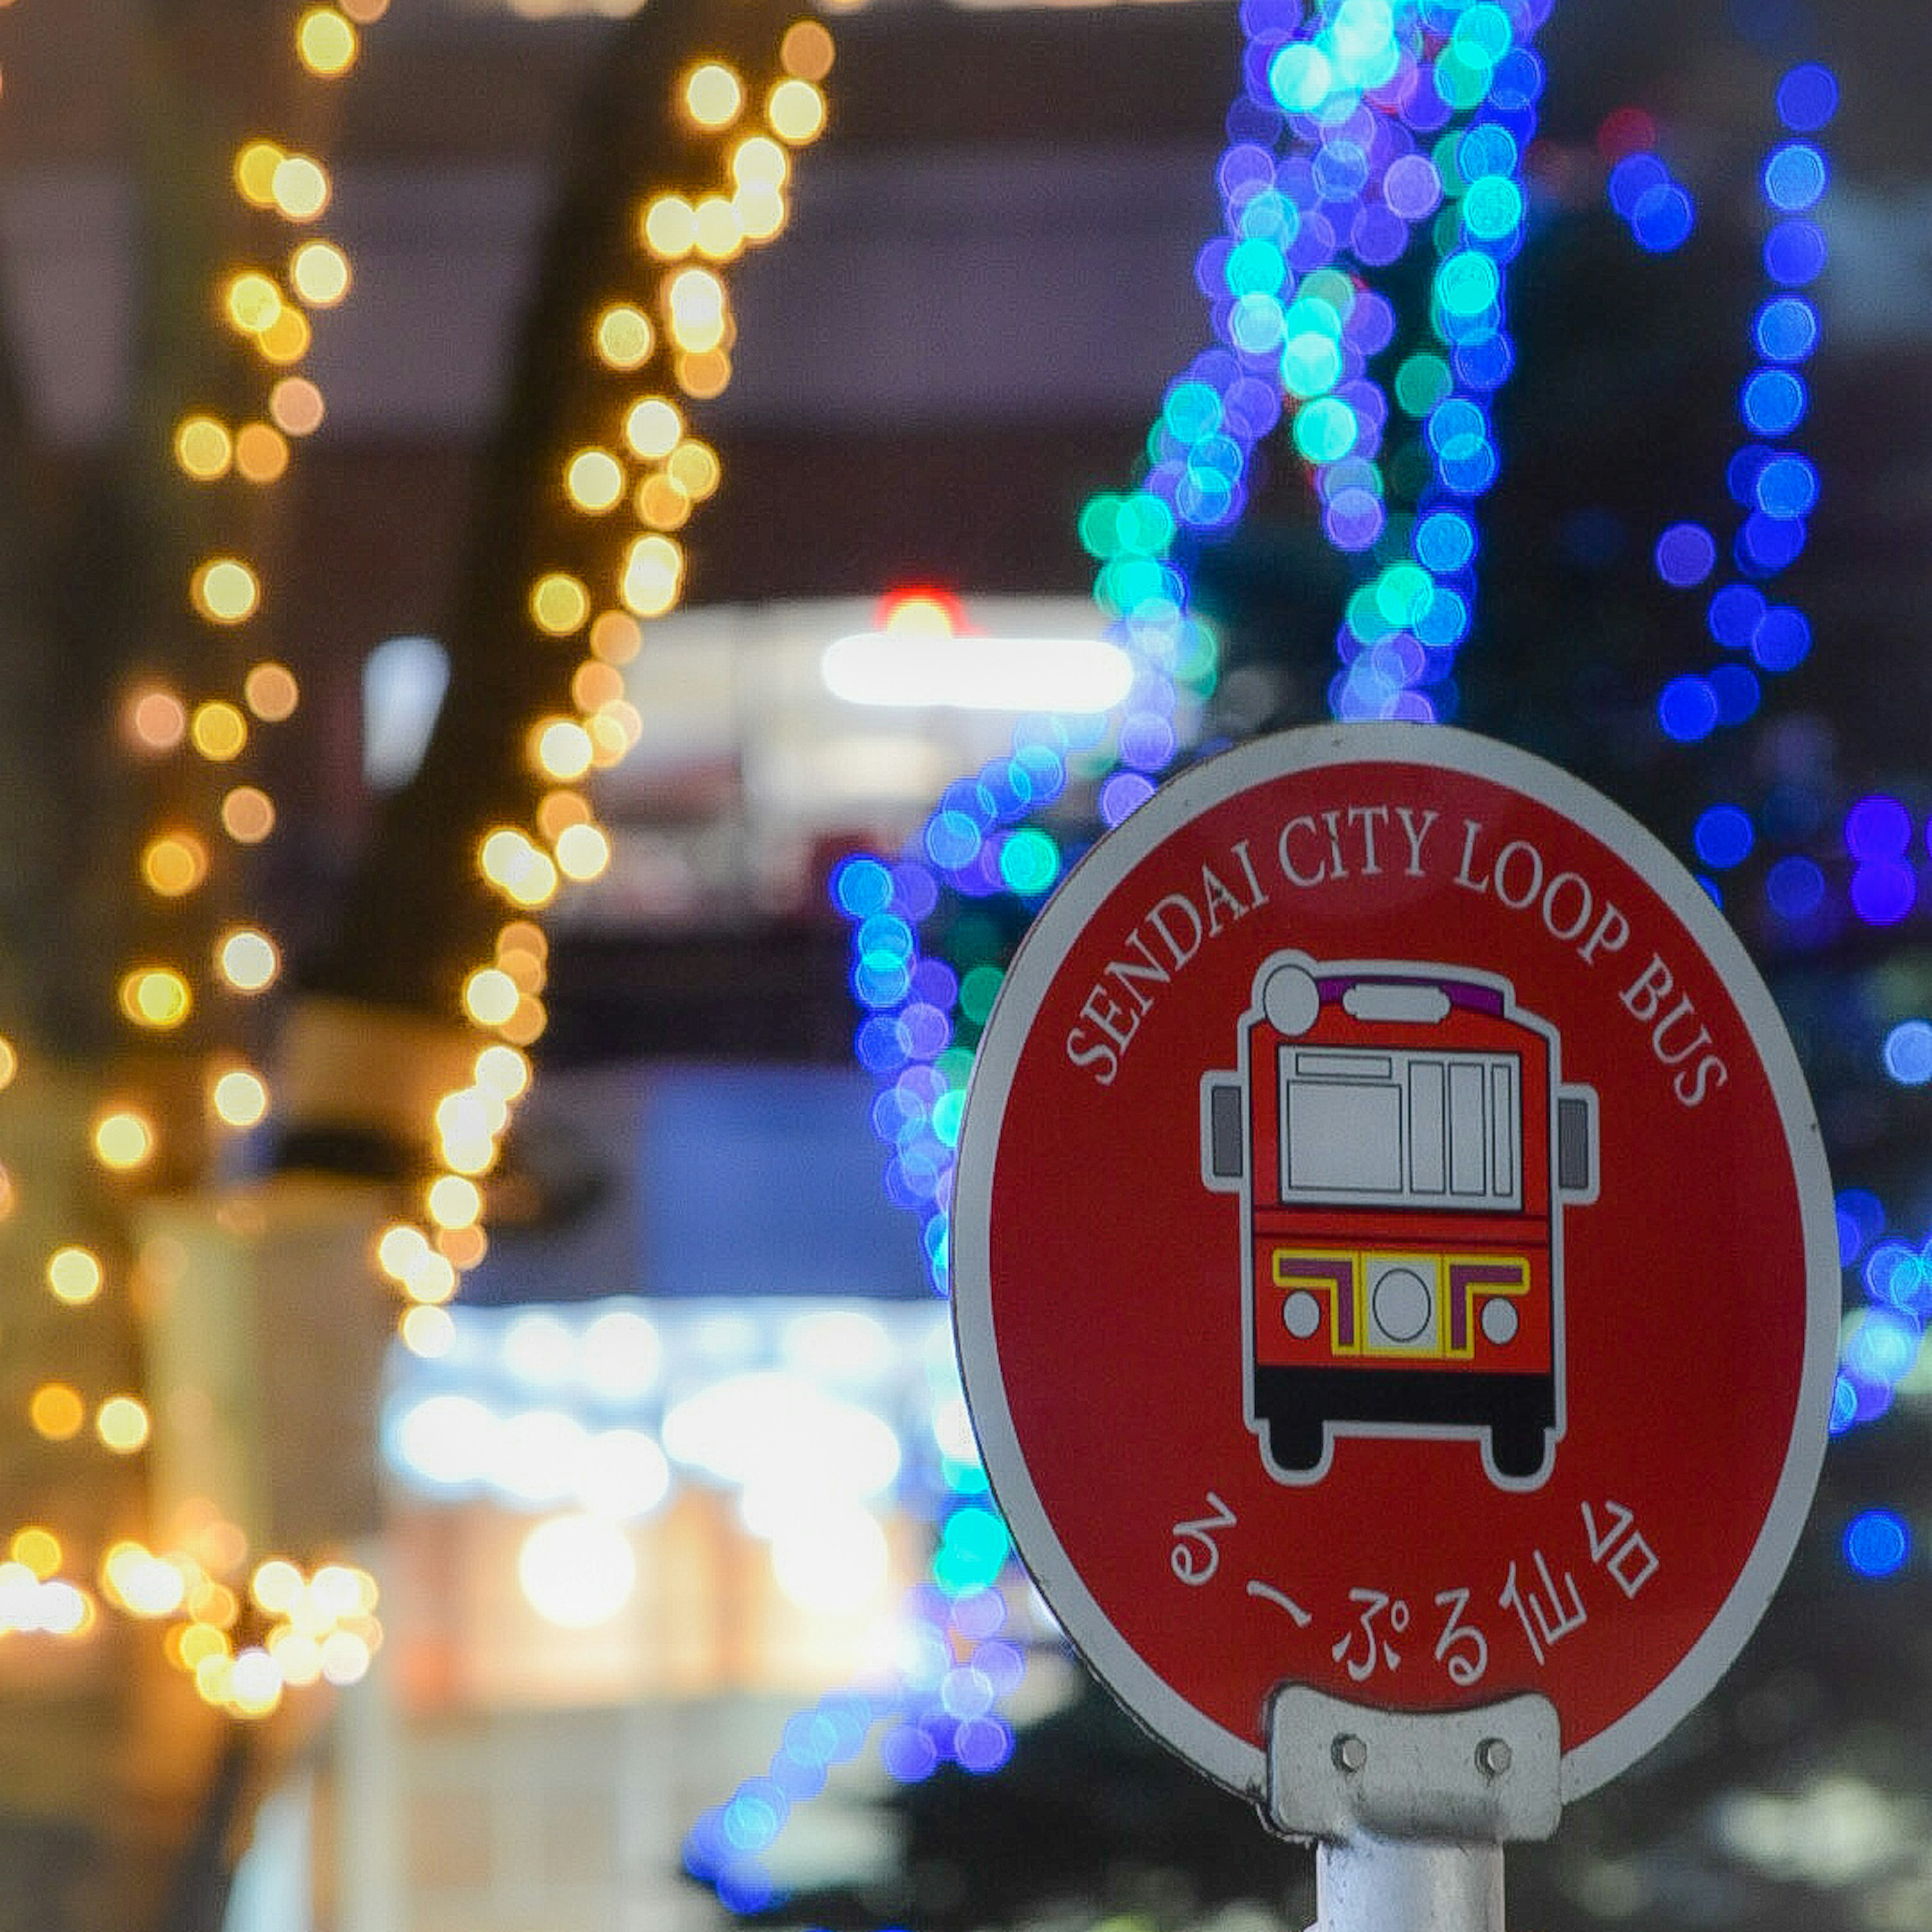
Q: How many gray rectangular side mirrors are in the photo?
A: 2